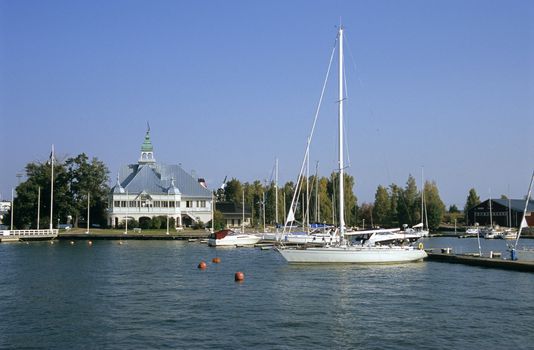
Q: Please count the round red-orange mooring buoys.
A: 3